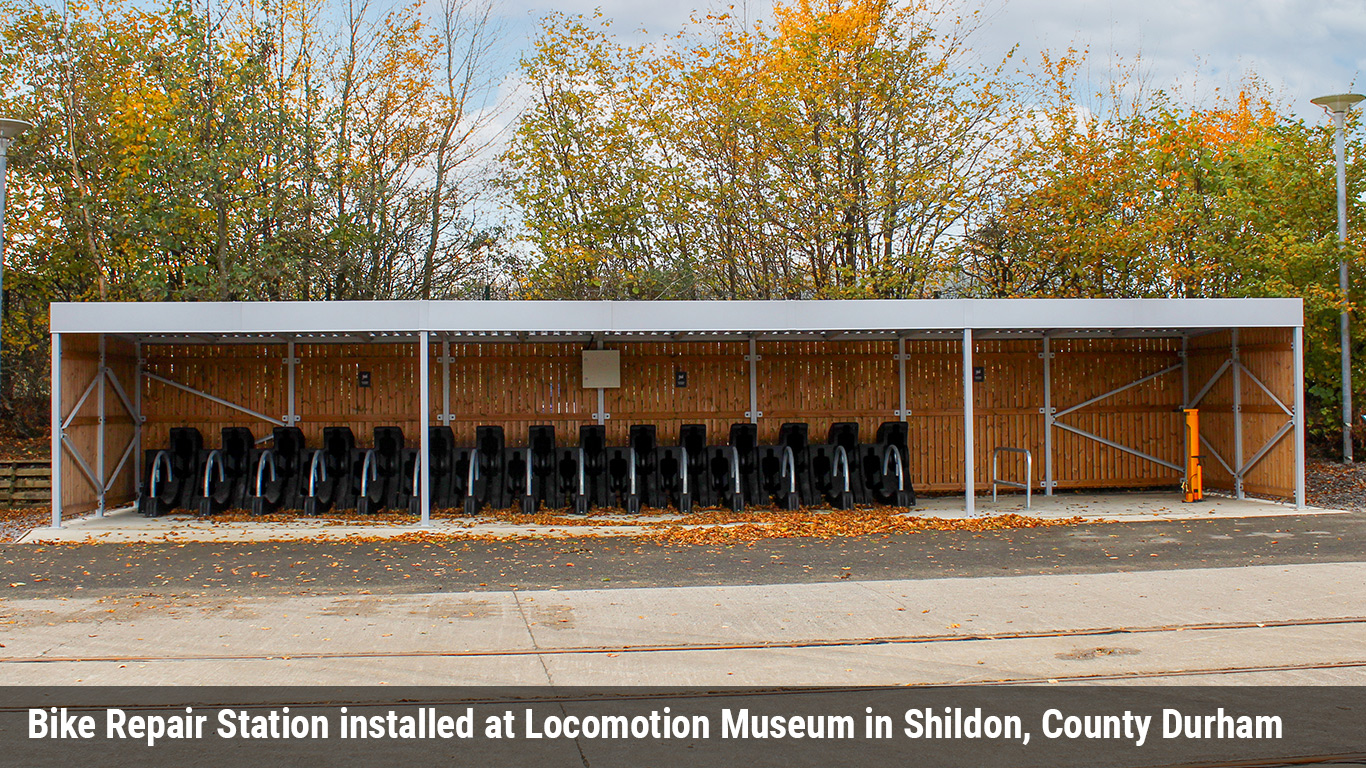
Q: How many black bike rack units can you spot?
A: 15